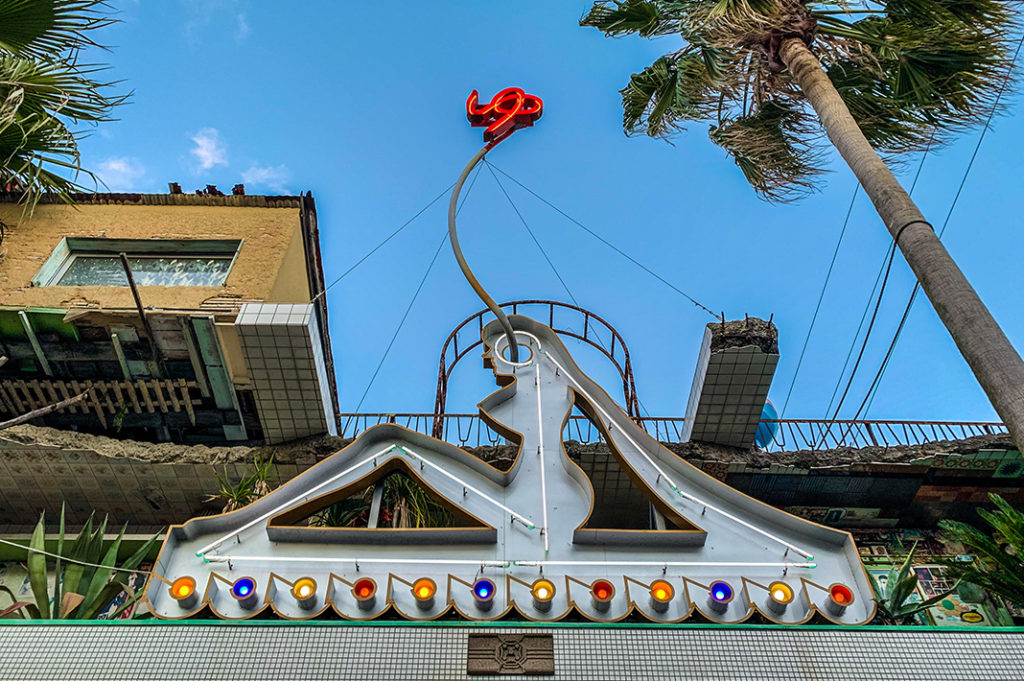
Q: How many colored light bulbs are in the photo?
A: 12